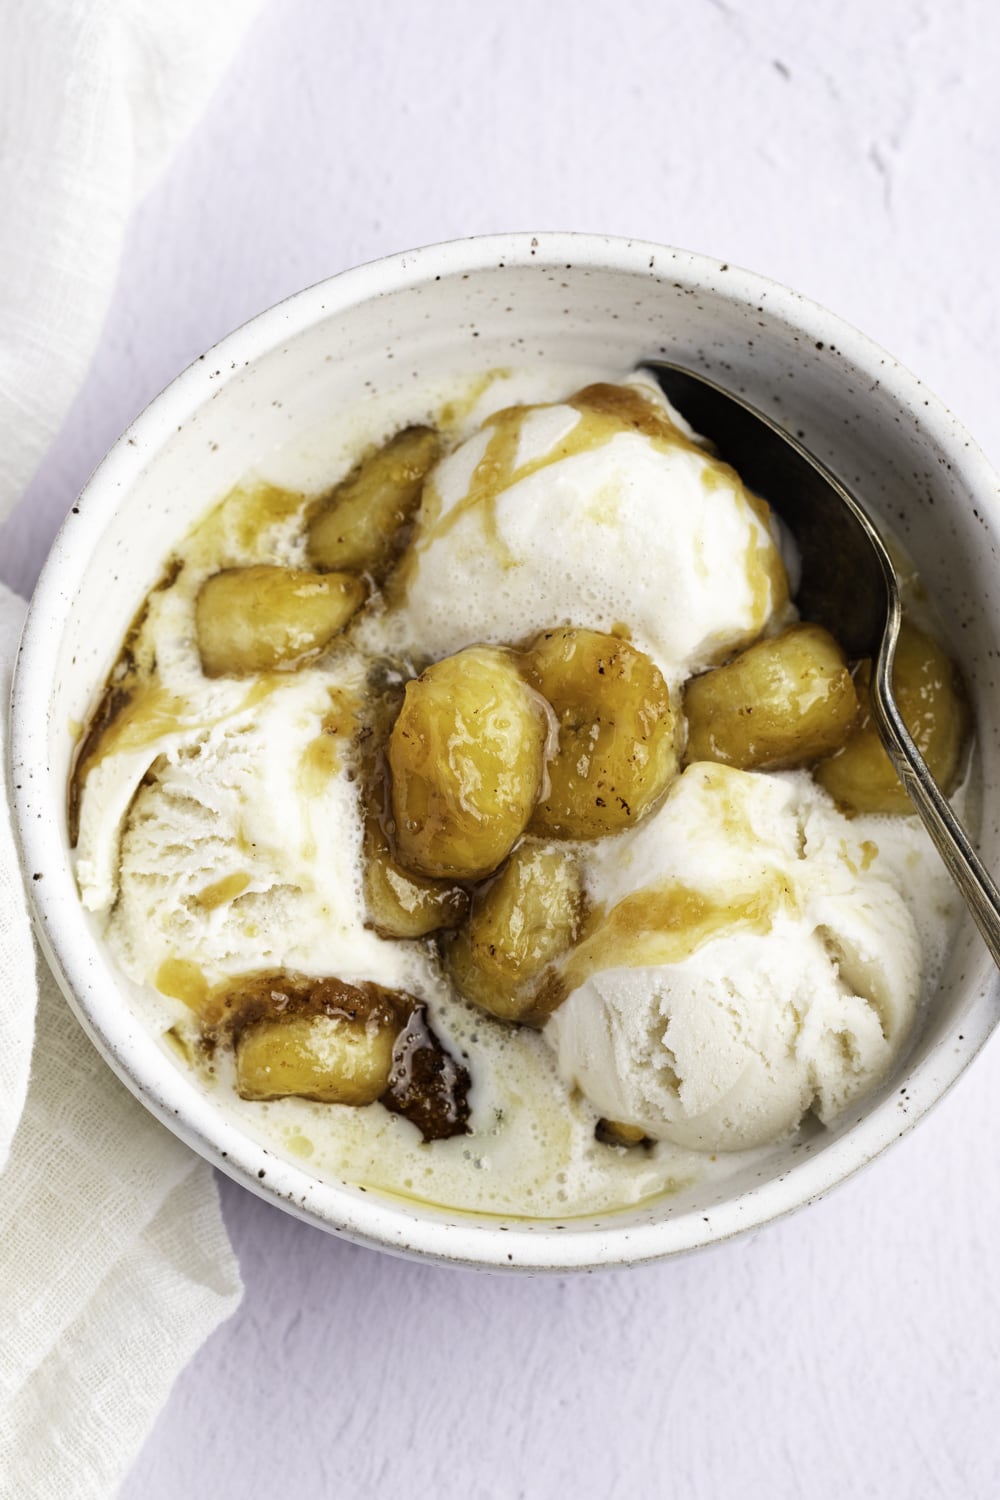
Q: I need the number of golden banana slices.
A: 9